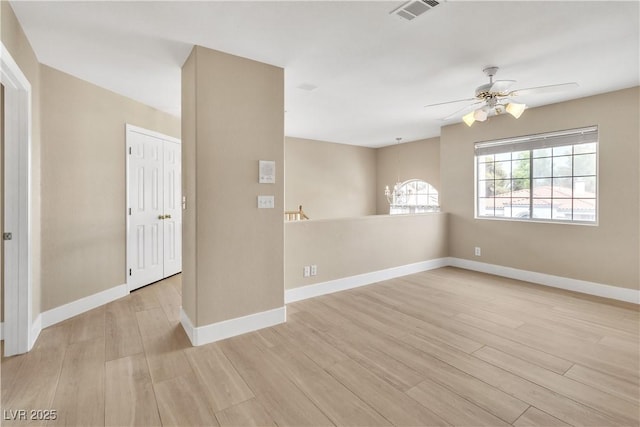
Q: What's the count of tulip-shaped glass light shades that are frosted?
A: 3